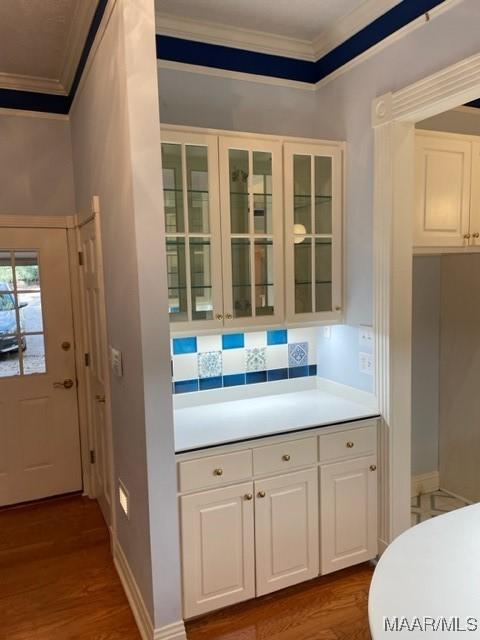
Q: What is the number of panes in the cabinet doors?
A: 12